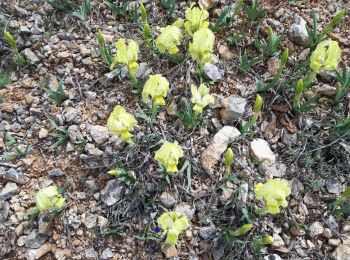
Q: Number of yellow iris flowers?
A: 12